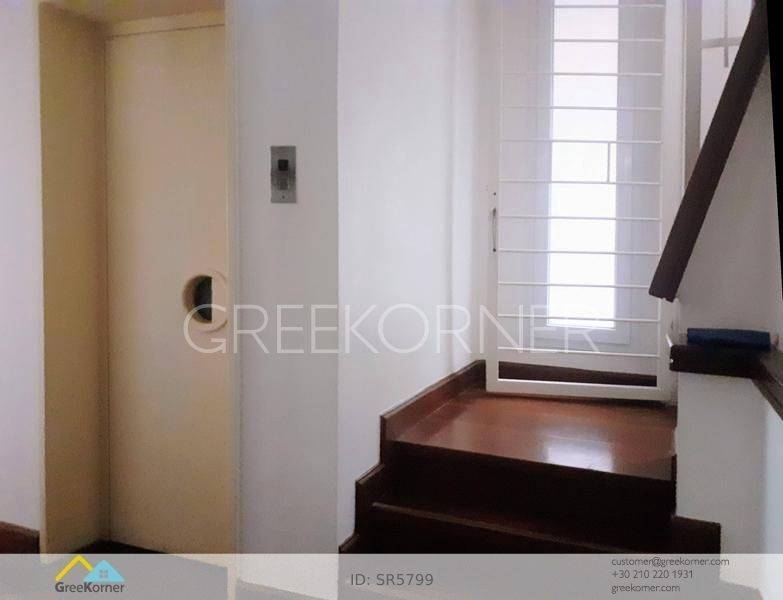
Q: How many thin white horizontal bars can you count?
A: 11